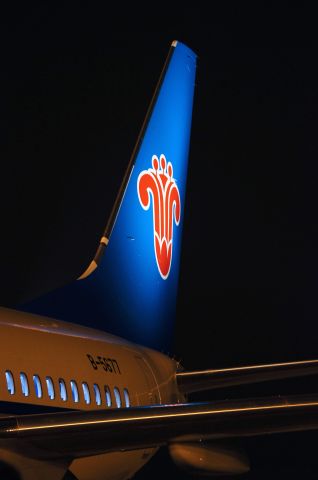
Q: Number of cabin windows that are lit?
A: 11